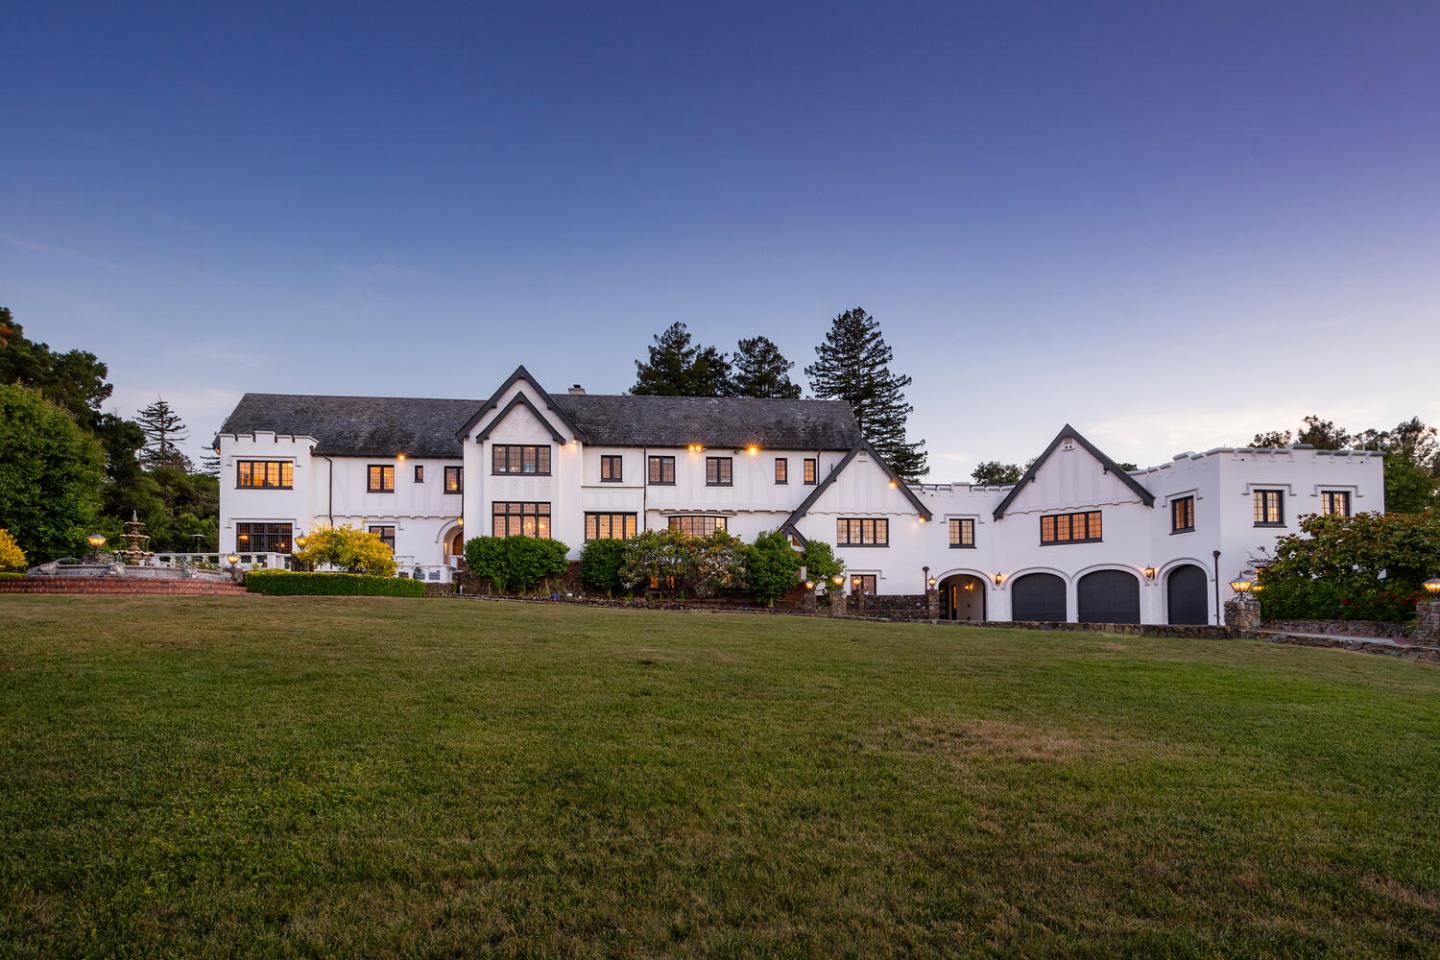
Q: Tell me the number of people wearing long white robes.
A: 0